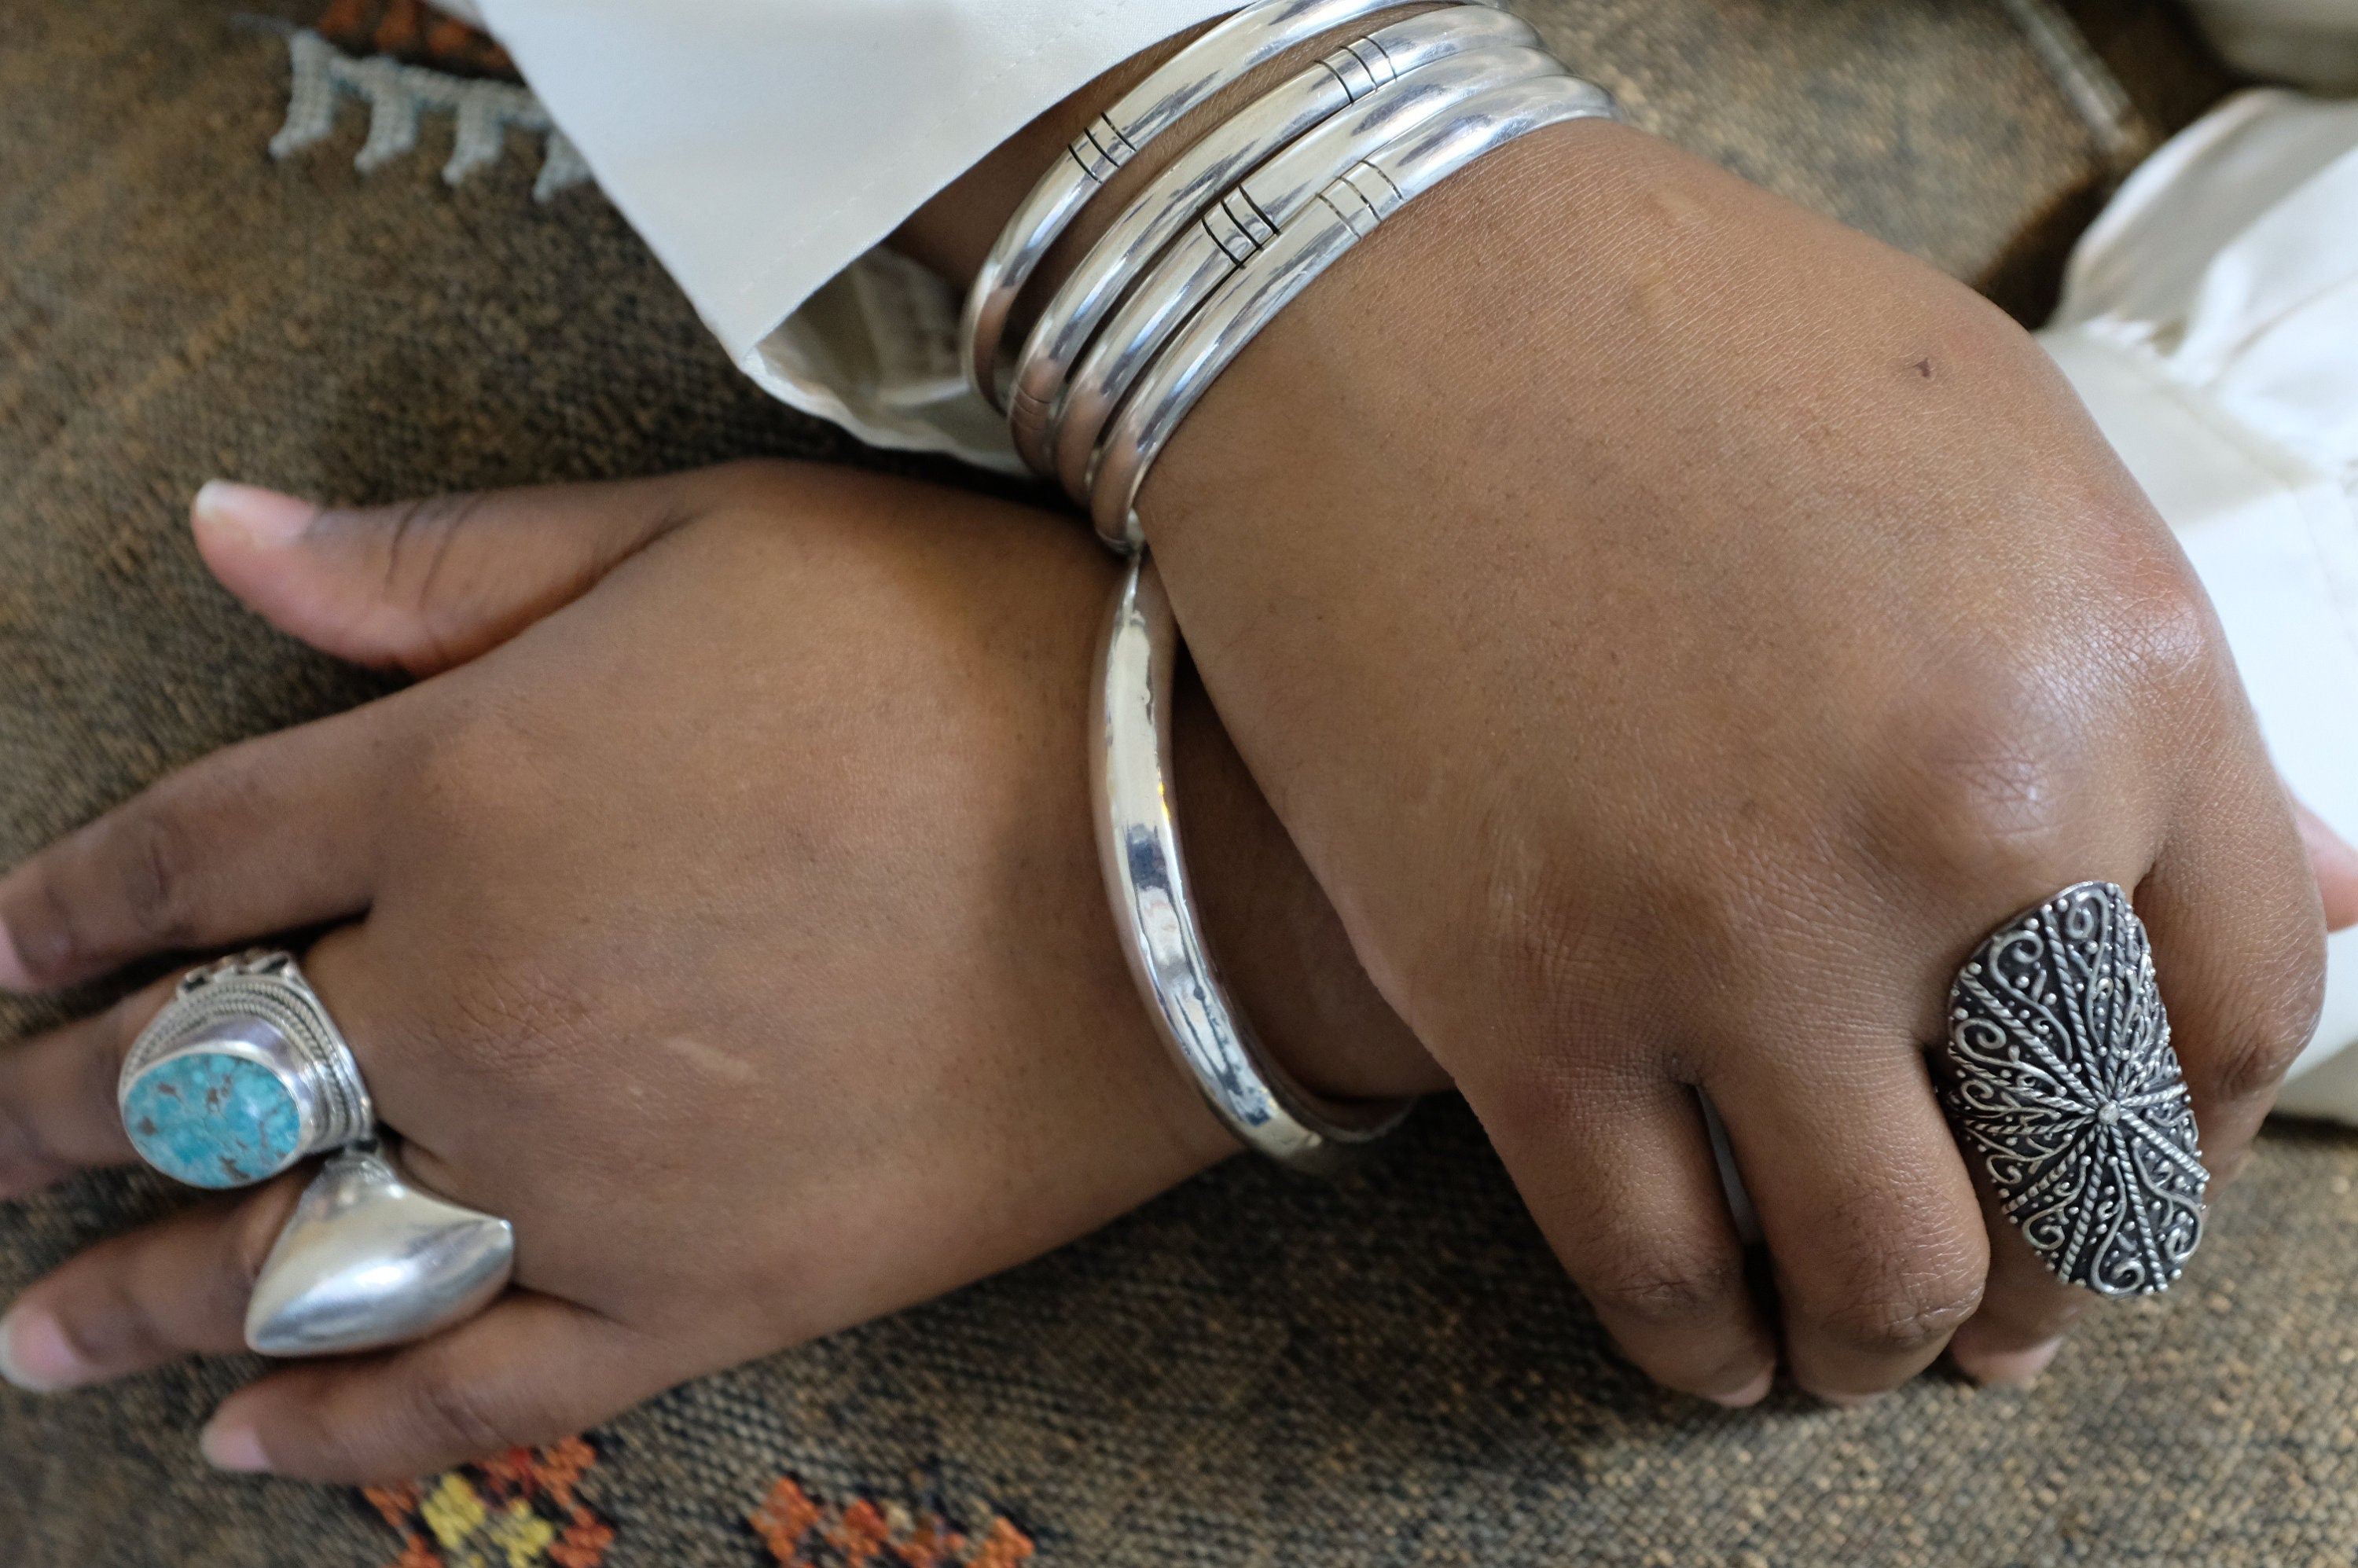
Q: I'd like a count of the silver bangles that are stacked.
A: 4